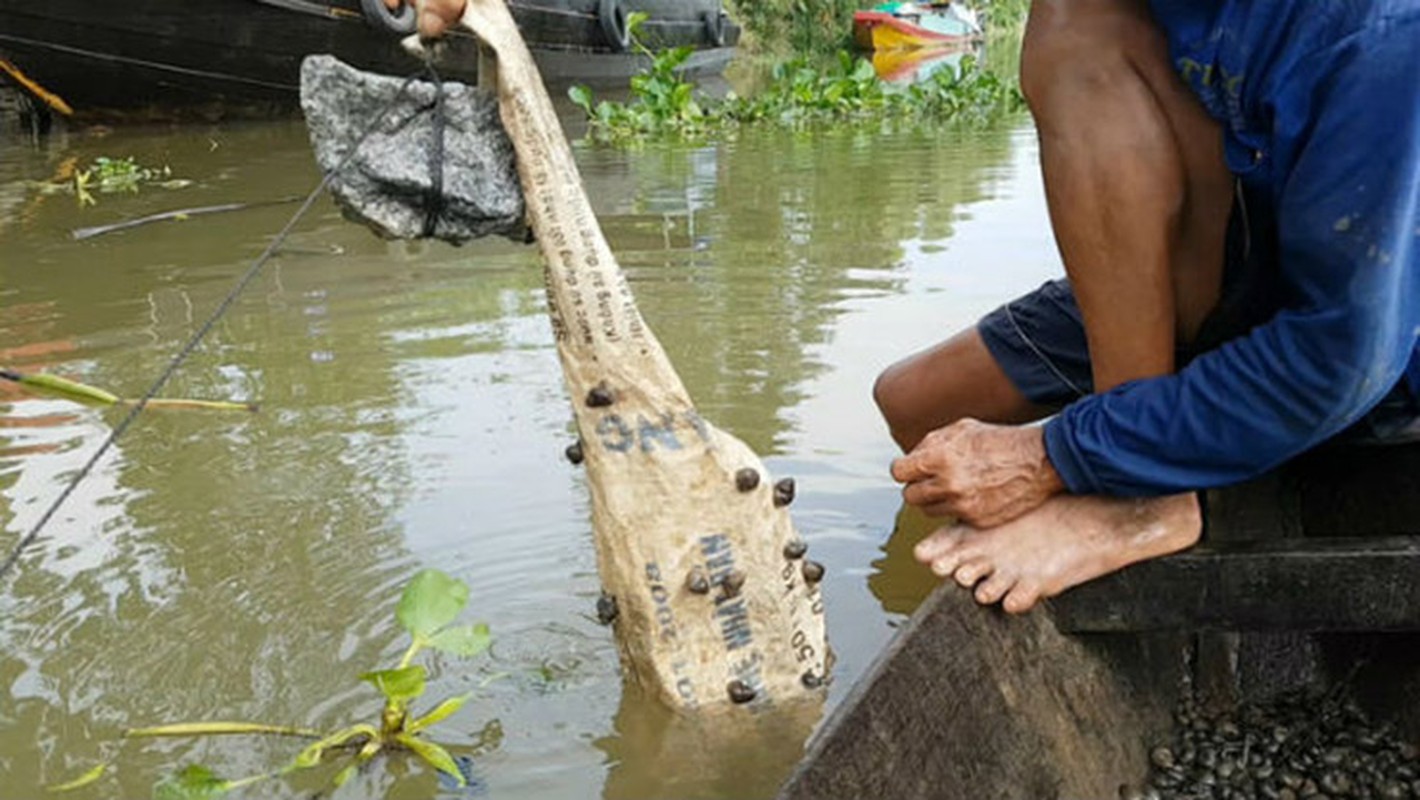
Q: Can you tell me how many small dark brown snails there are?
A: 11